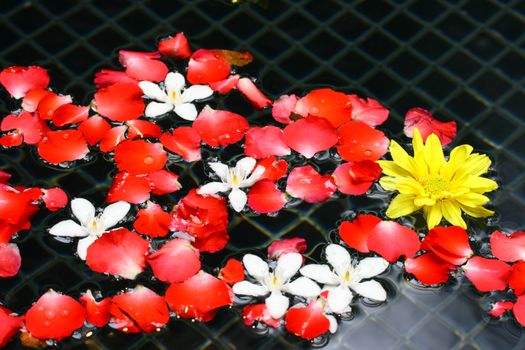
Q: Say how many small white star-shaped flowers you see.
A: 5